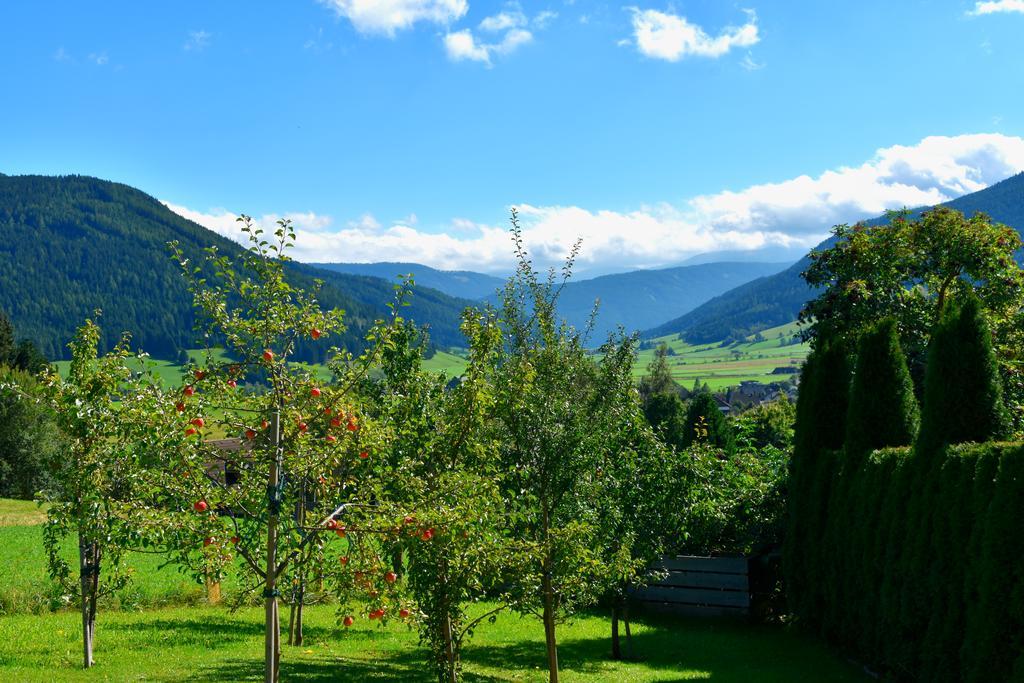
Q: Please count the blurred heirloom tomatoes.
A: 0